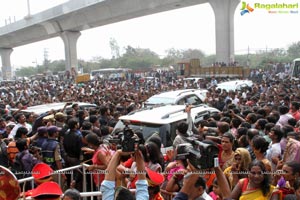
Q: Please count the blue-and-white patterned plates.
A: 0